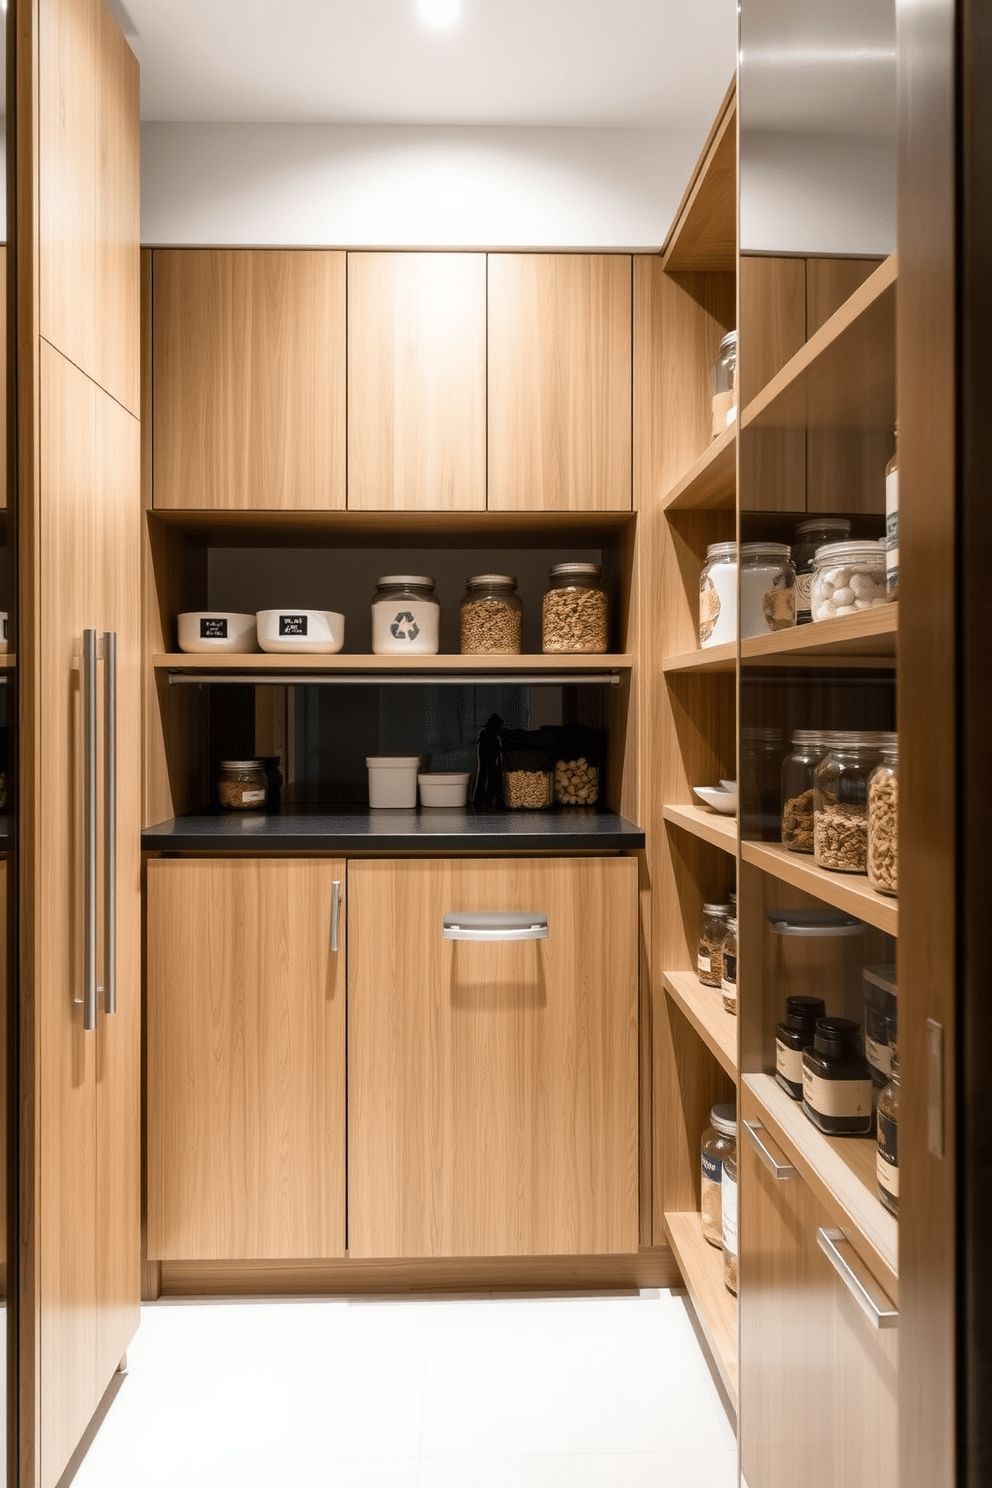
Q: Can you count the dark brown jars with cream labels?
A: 2